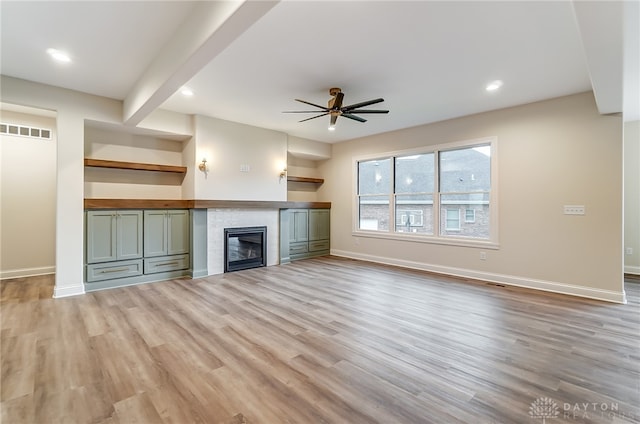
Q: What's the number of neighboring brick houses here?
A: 1